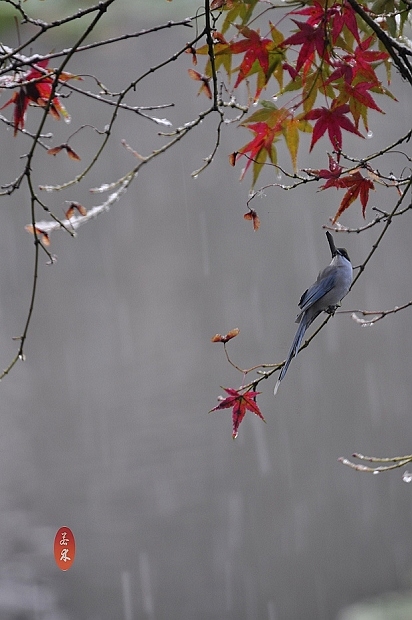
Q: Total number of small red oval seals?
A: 1